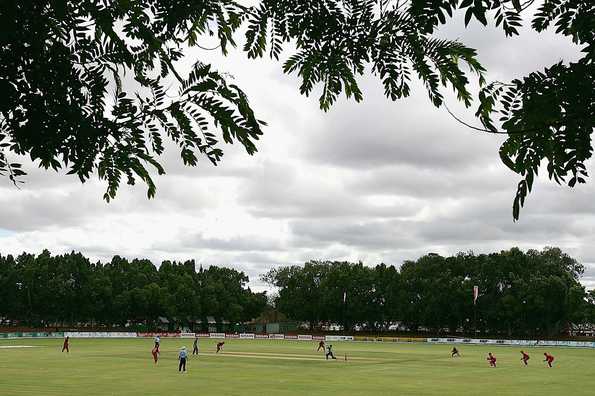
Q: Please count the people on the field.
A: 12